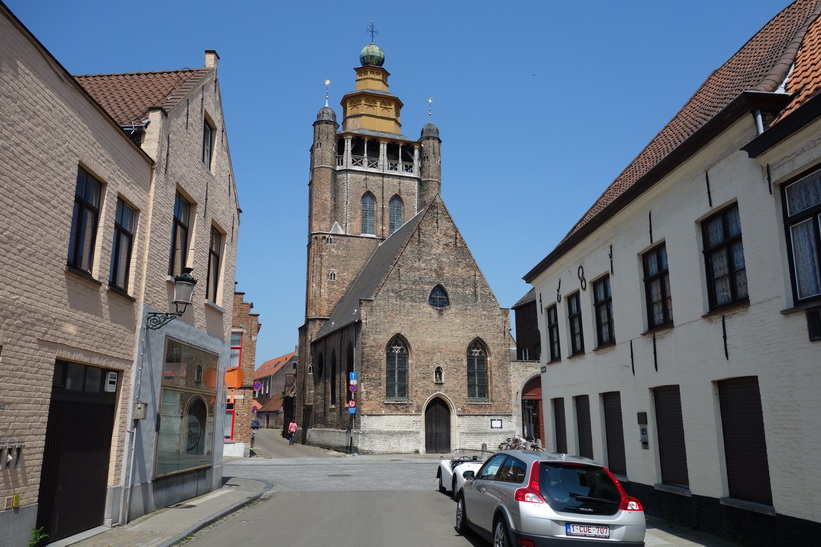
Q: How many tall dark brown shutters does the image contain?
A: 5